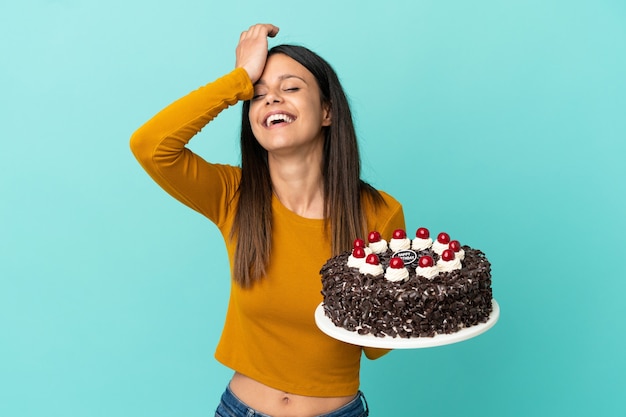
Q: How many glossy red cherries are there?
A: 11